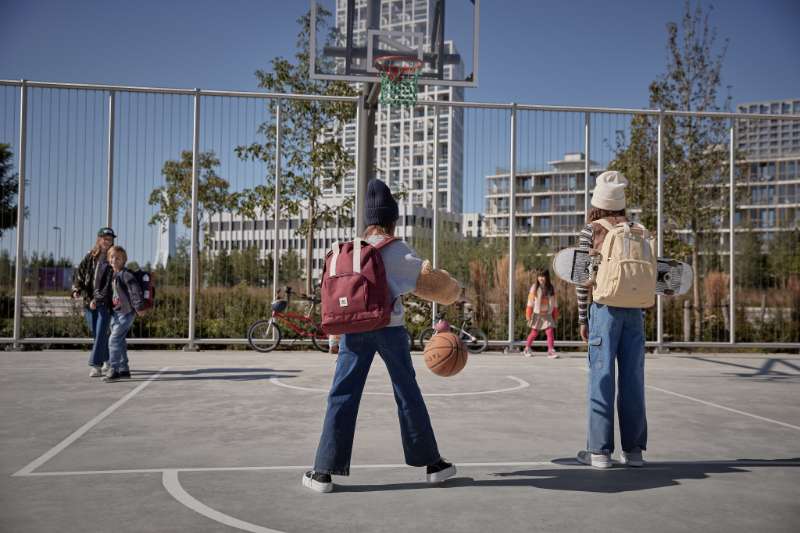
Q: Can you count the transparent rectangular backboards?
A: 1